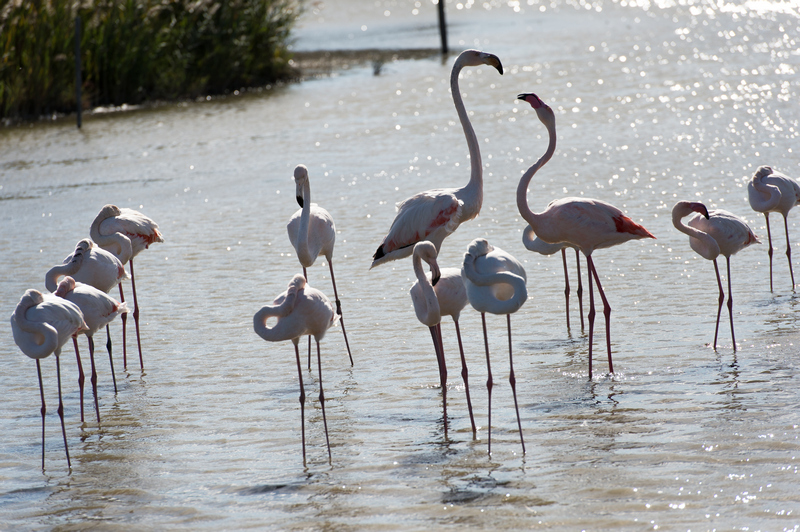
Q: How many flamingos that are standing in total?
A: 13